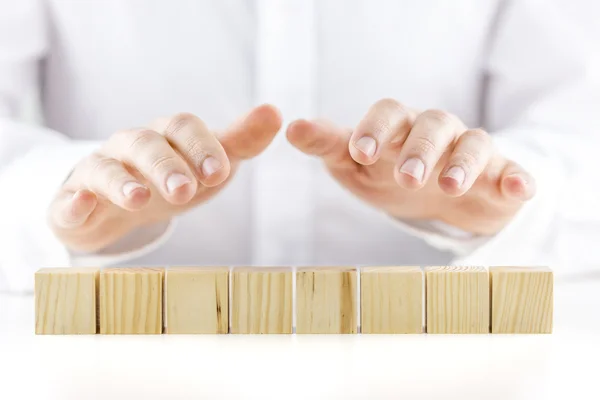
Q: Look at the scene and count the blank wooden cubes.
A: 8